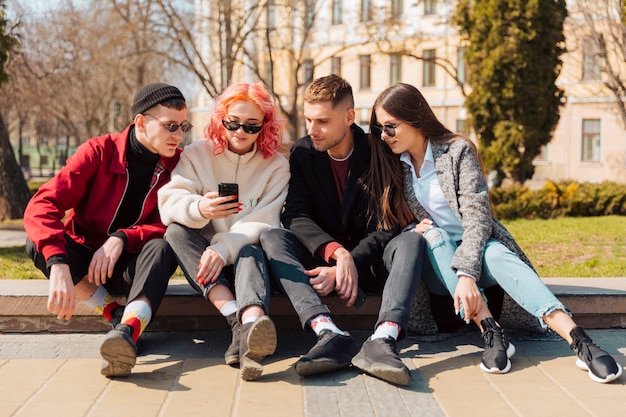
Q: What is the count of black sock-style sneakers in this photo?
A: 2